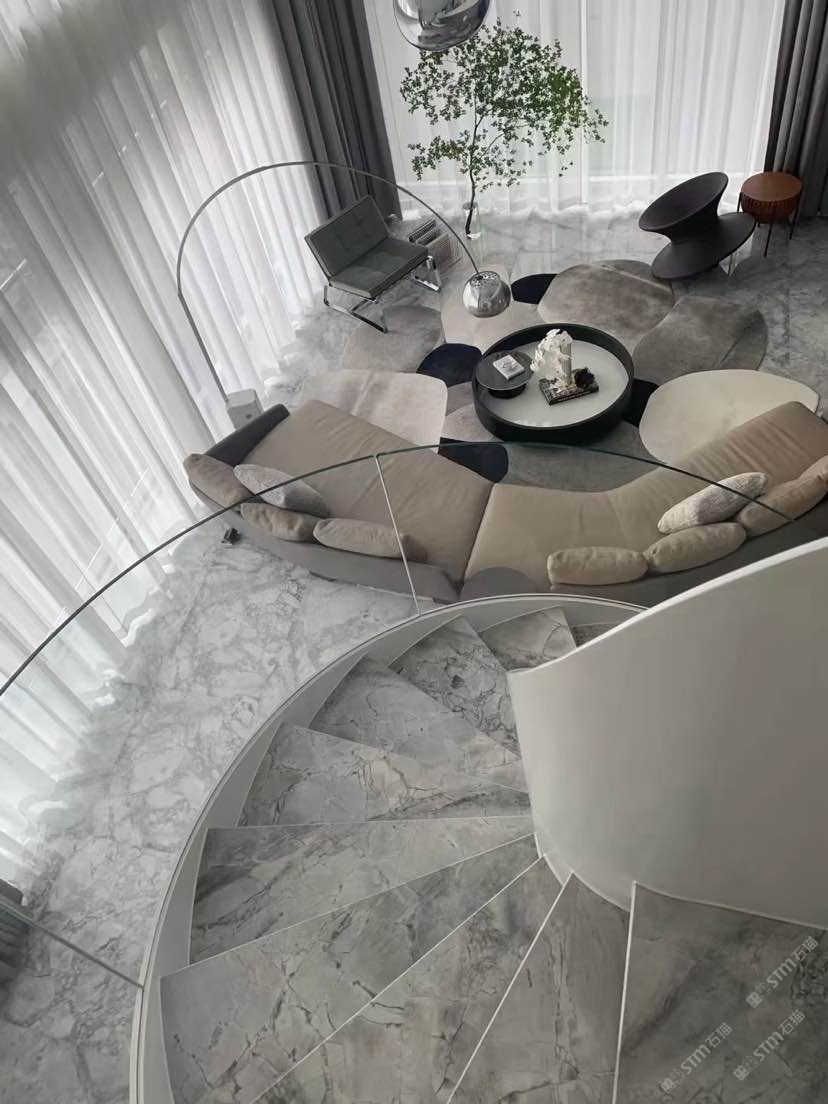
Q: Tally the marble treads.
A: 10